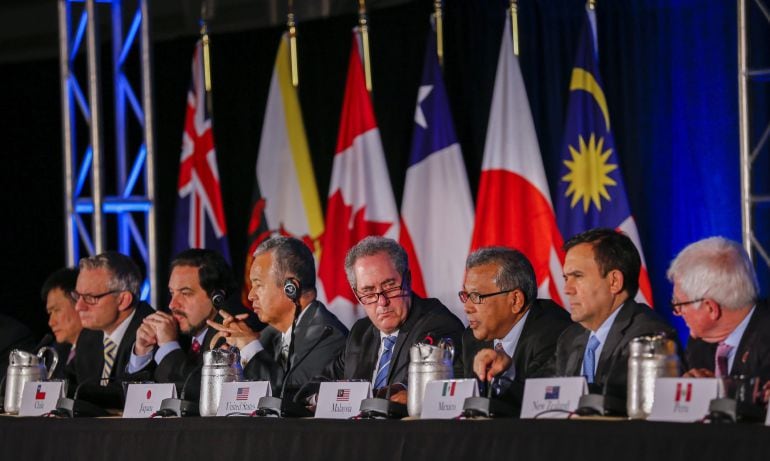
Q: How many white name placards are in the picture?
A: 7